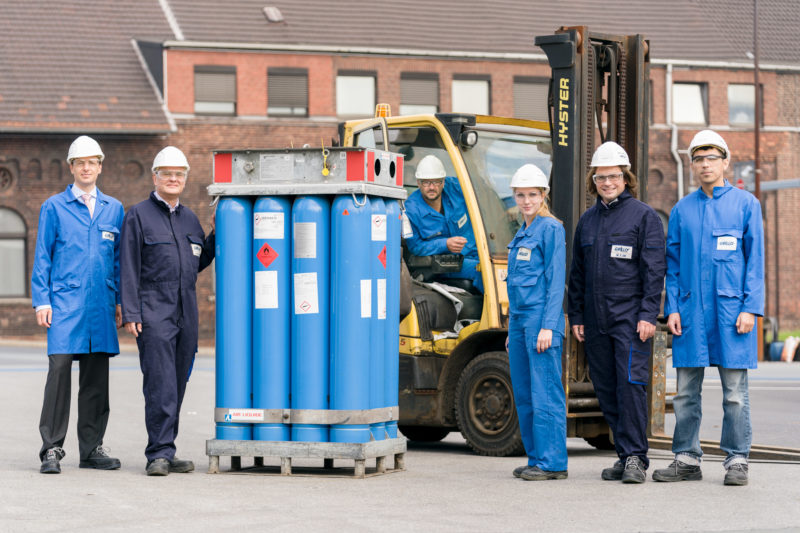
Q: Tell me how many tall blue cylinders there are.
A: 6